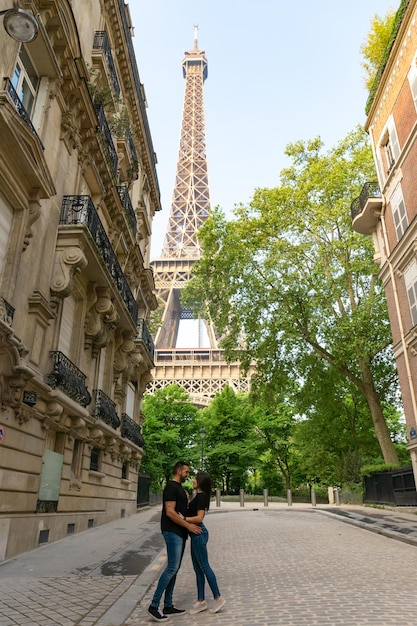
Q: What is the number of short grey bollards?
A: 6